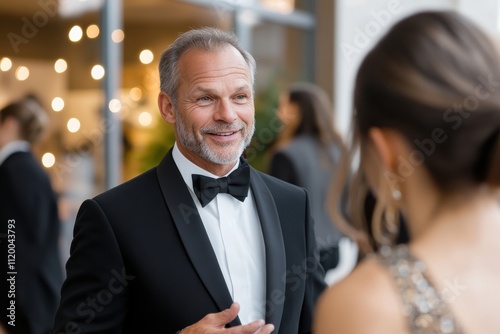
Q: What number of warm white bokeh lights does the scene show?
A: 14